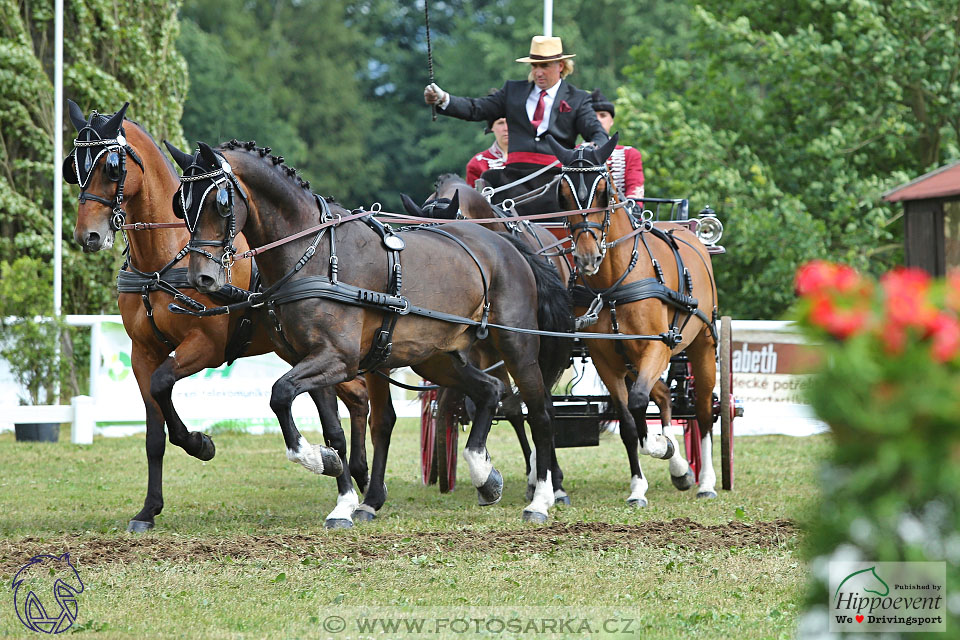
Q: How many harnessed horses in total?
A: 4